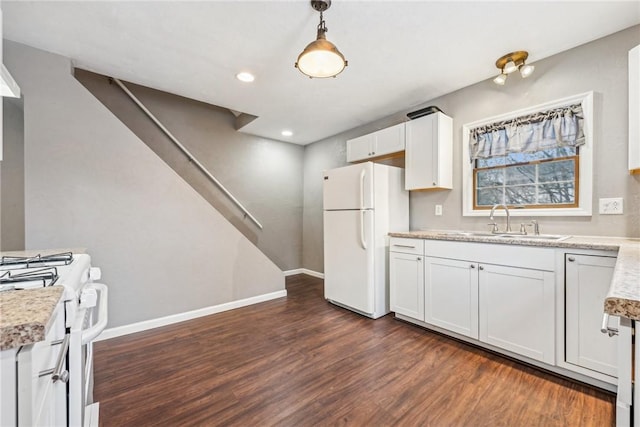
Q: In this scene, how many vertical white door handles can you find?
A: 2